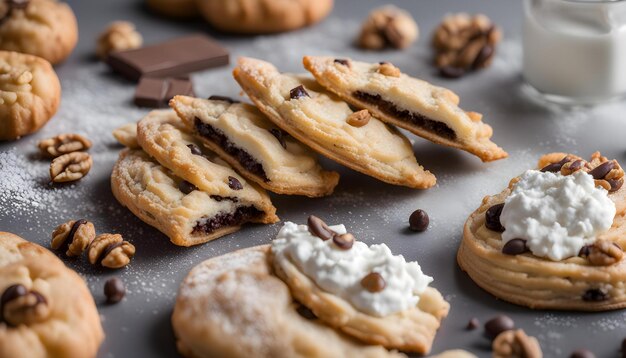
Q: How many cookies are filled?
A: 3